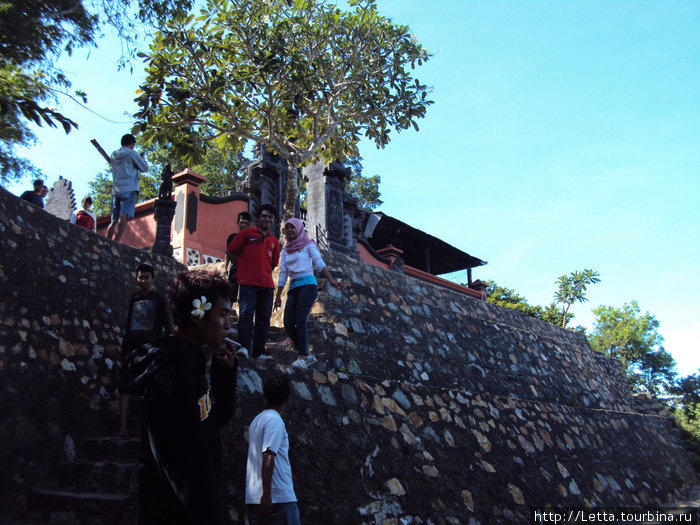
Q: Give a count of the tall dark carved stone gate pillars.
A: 2